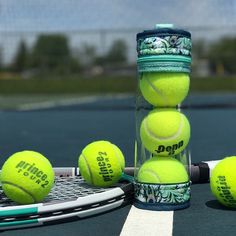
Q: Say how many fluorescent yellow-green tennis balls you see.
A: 6